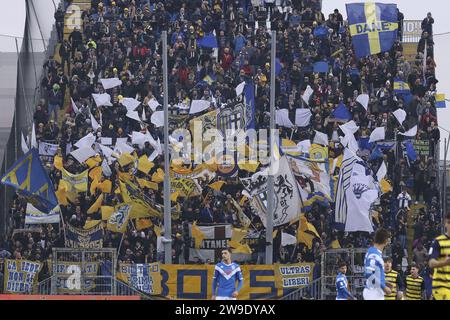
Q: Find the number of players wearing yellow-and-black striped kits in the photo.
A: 3